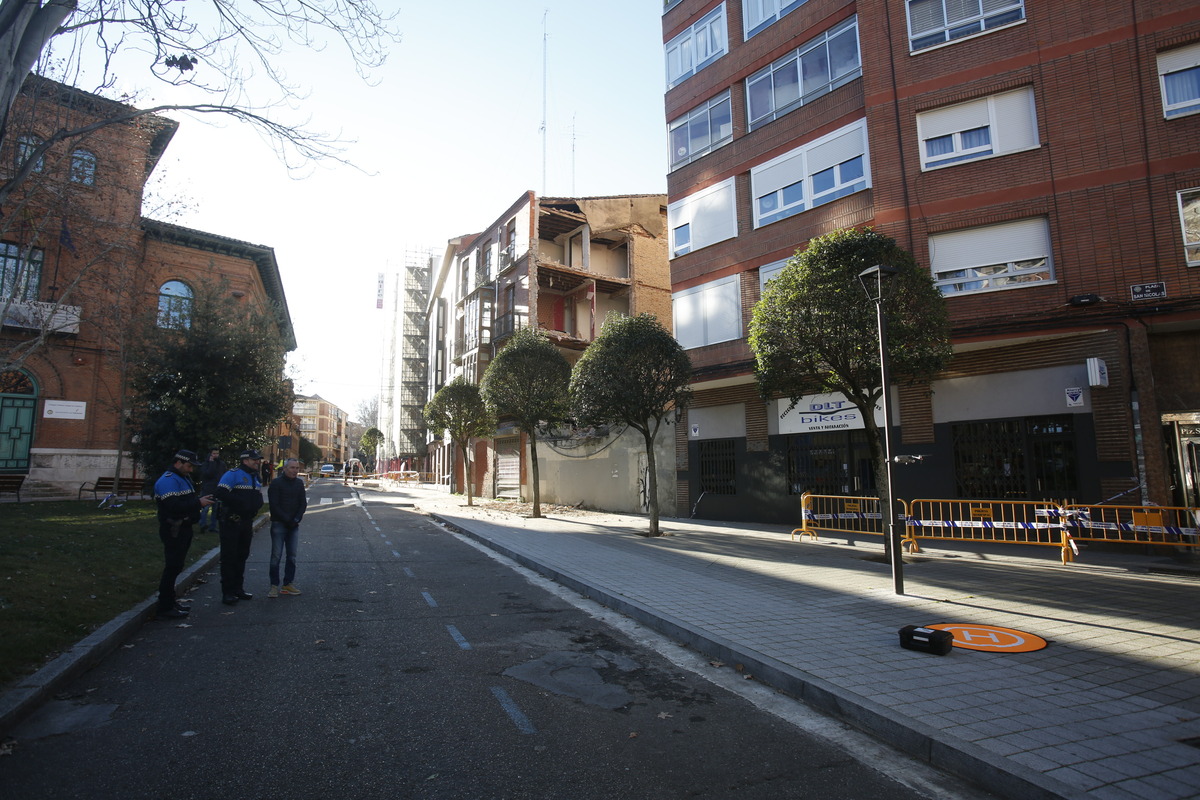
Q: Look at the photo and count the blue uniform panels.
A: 2